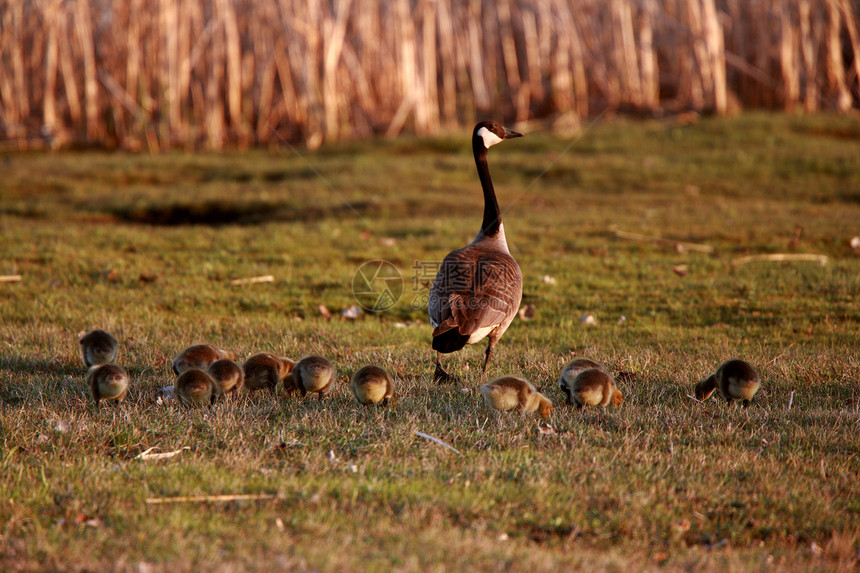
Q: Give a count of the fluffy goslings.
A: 12